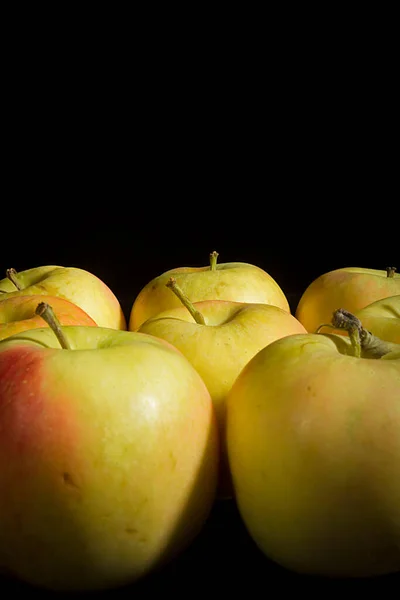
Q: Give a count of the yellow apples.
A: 8